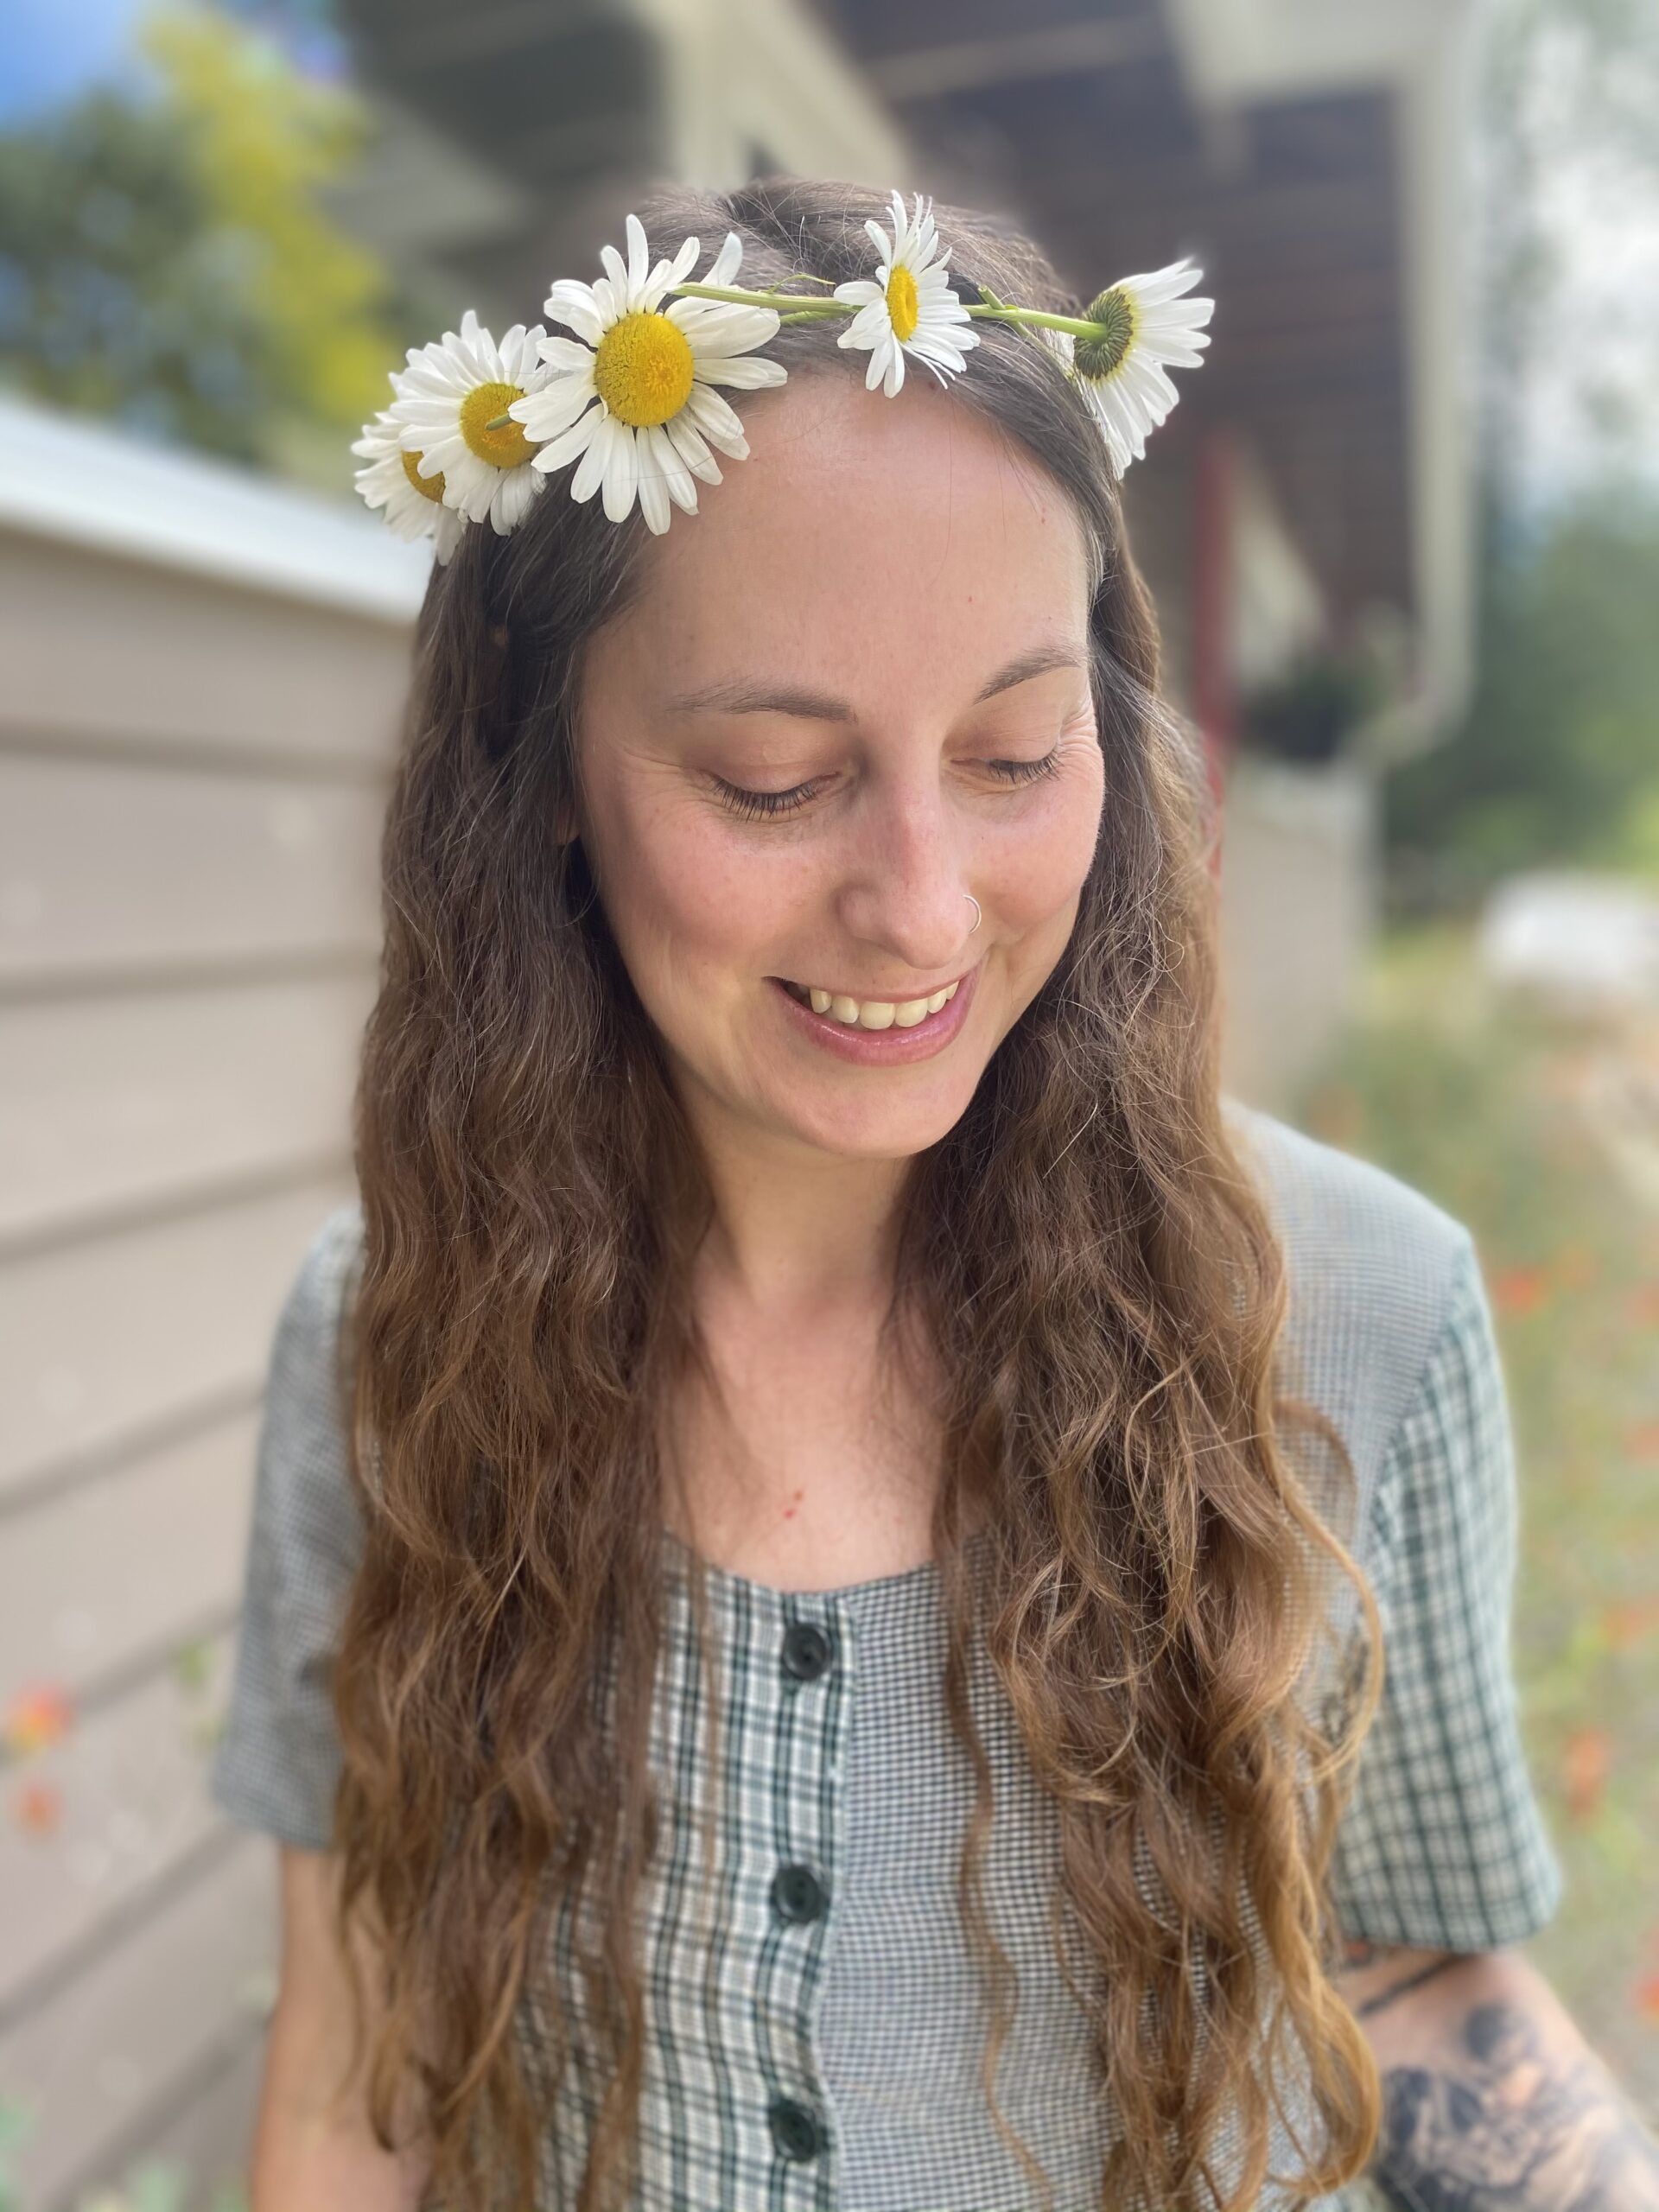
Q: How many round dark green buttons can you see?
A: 3